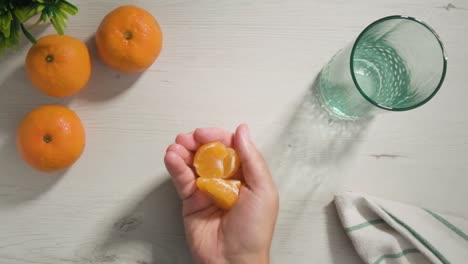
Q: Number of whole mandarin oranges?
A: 3